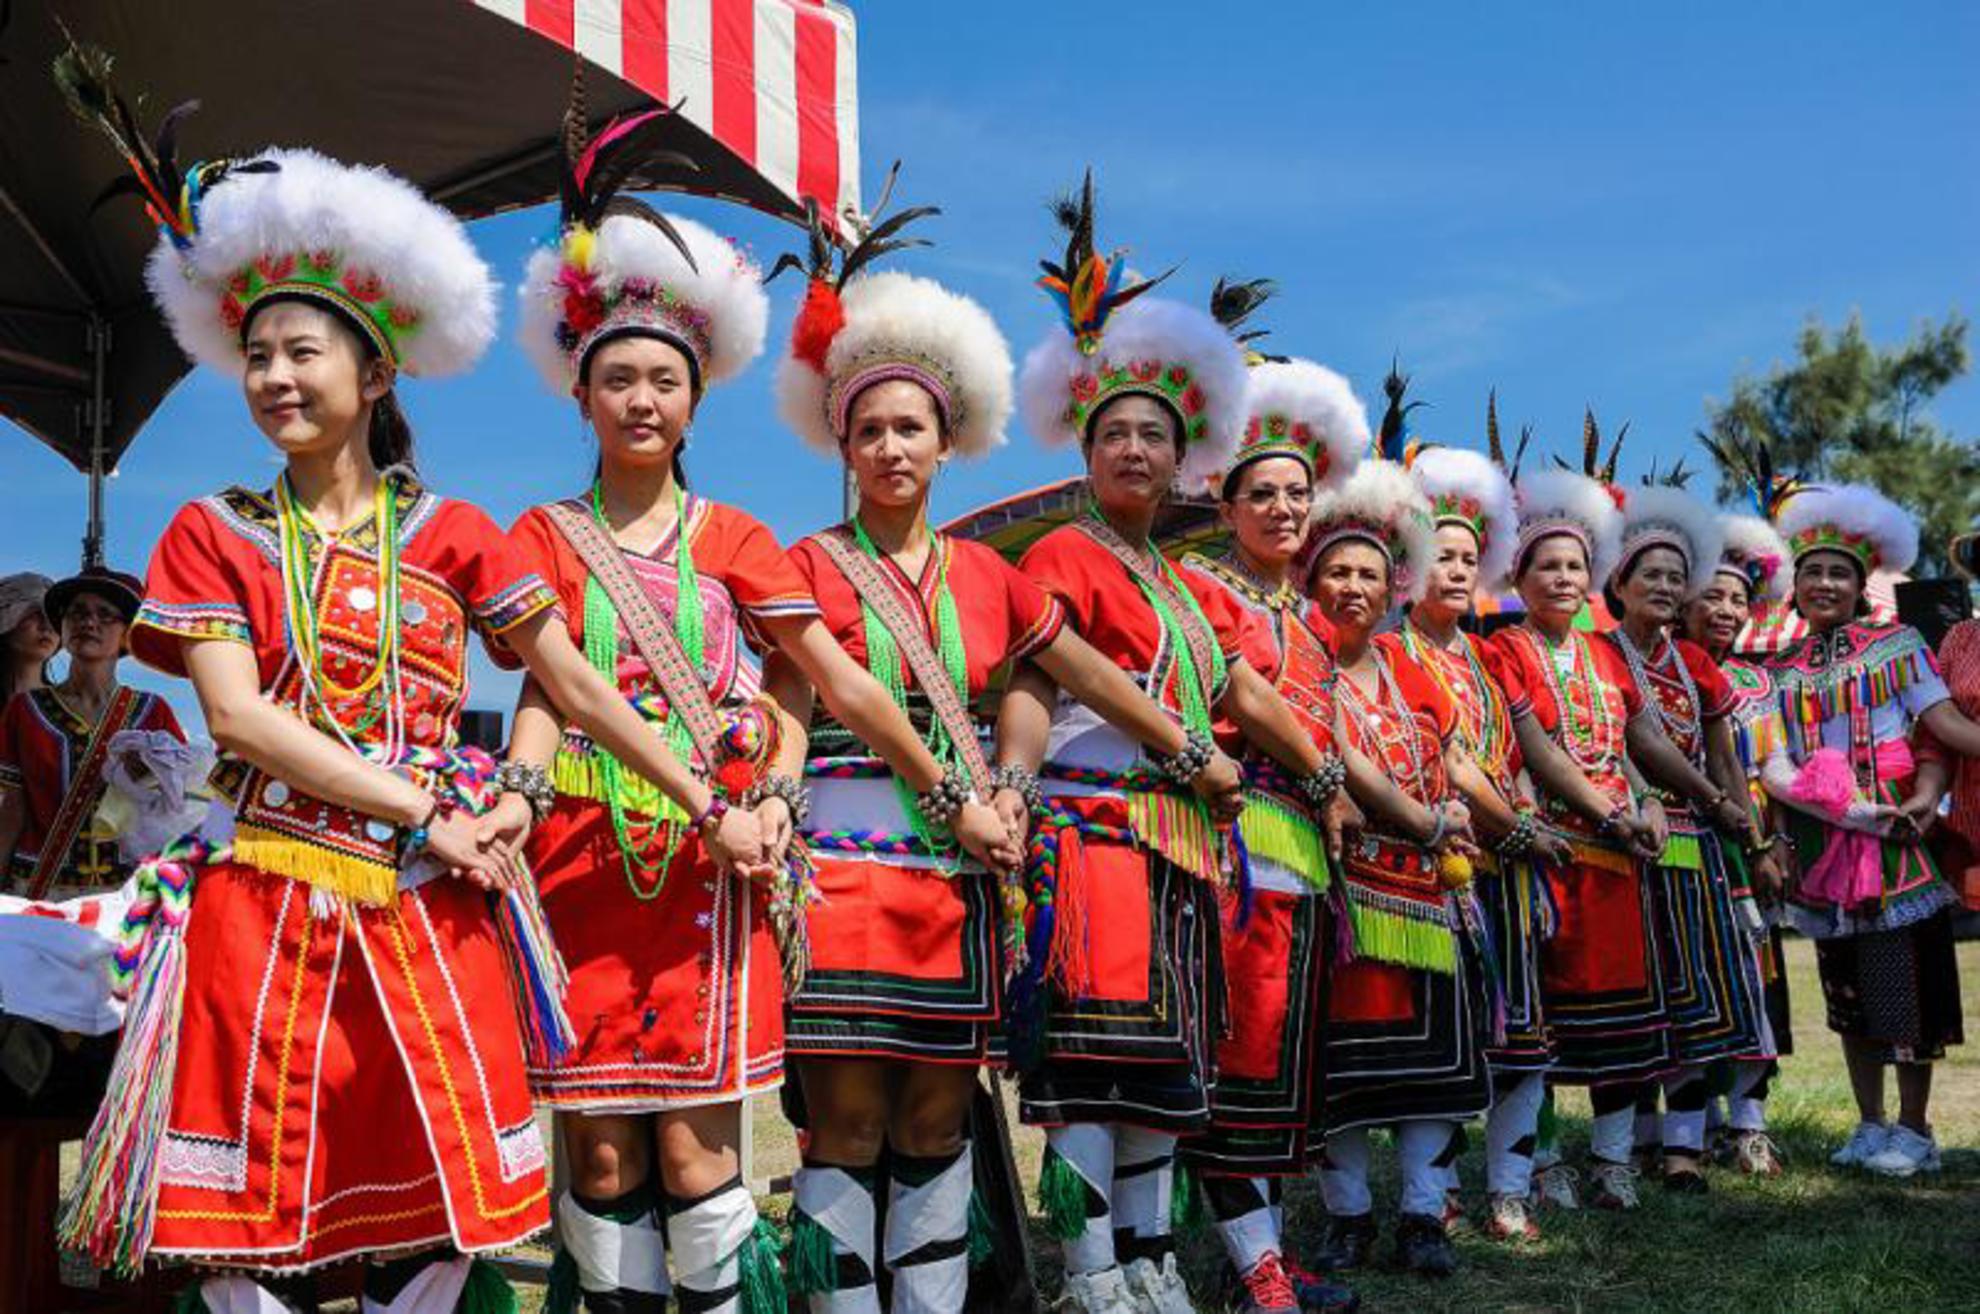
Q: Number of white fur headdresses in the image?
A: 11